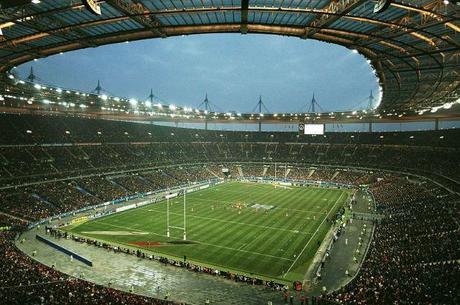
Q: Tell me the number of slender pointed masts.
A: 7